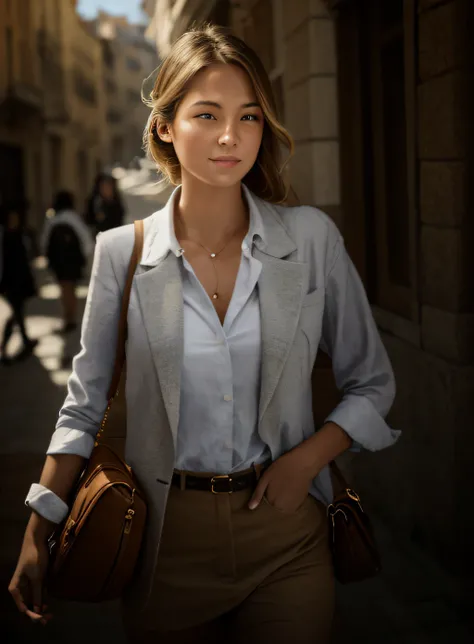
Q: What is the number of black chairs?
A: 0